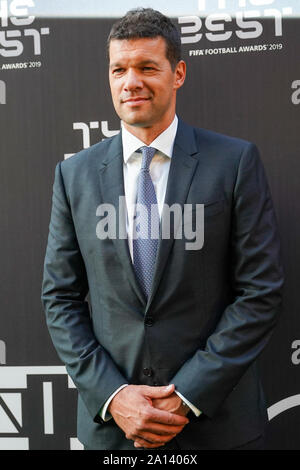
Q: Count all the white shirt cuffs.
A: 2